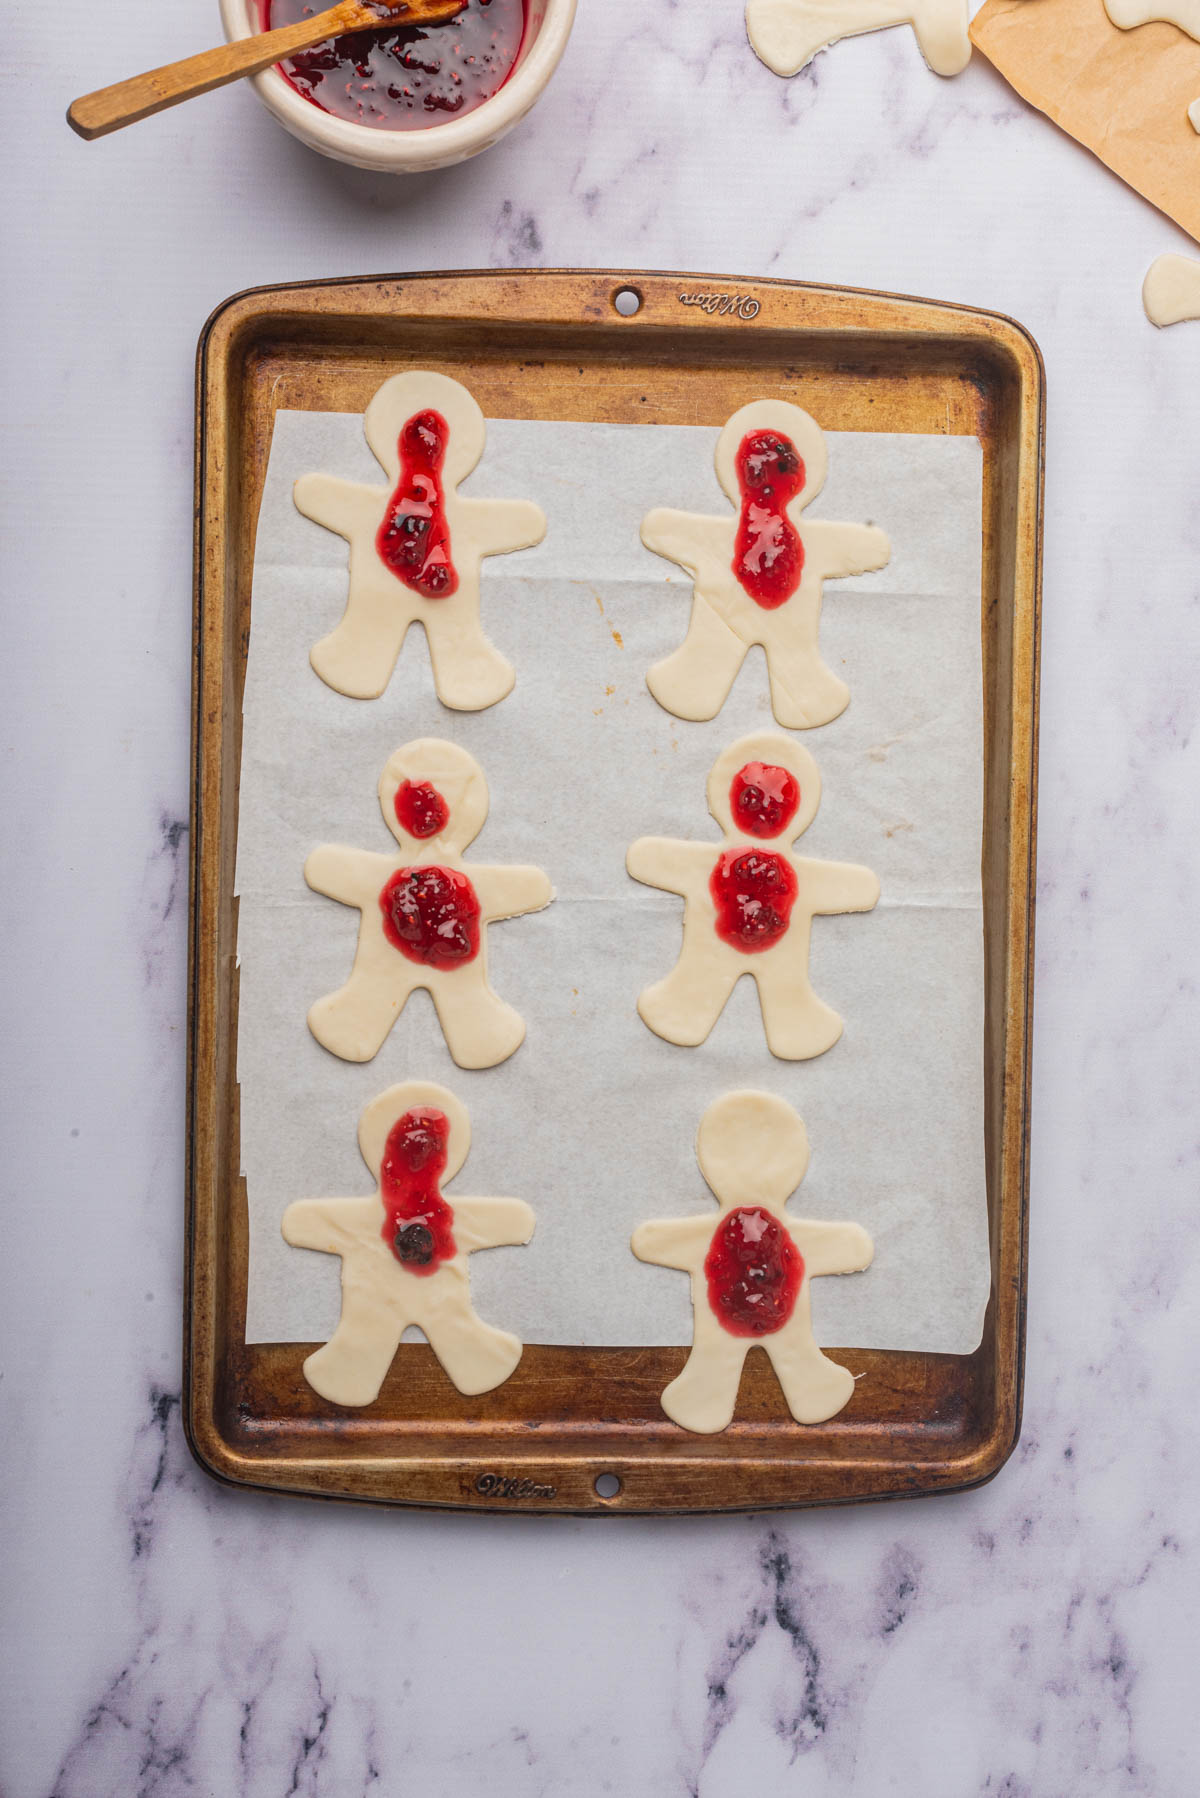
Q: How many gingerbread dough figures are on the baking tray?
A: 6